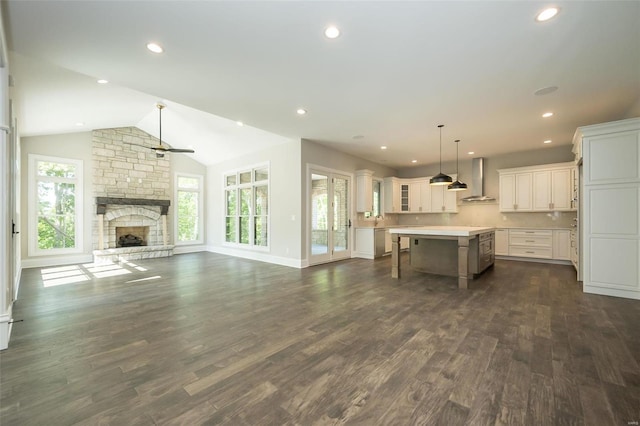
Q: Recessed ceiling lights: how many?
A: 12